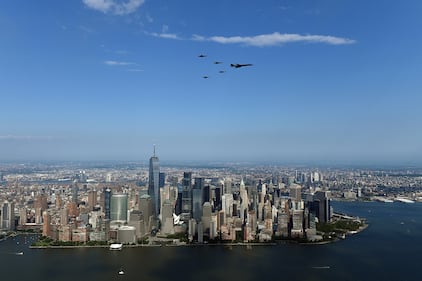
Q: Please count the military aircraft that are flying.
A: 5